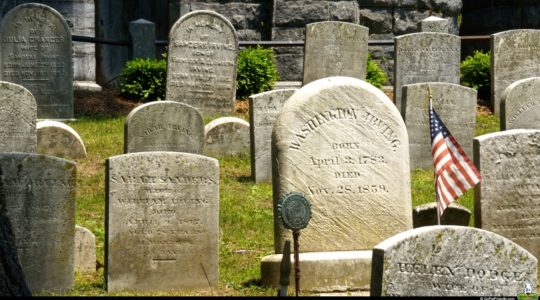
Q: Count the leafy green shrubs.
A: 4